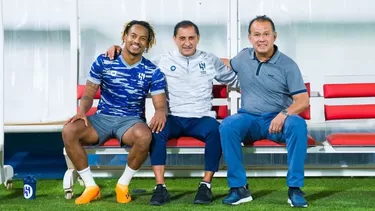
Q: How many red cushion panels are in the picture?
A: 12